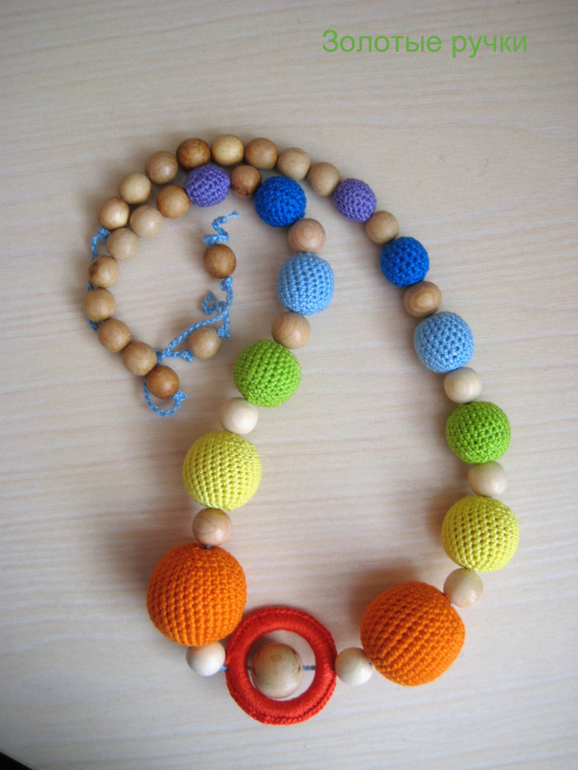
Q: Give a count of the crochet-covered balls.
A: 12